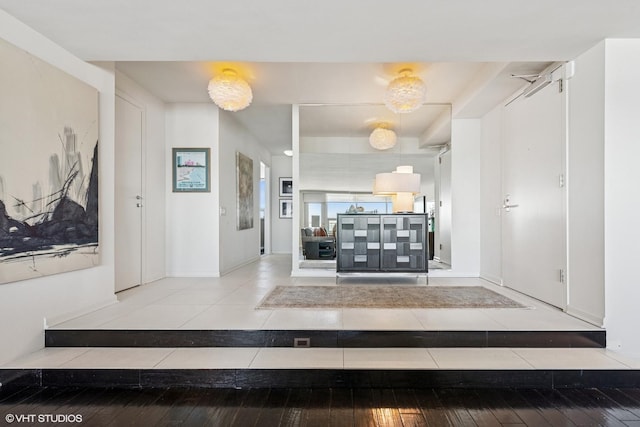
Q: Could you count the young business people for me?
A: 0